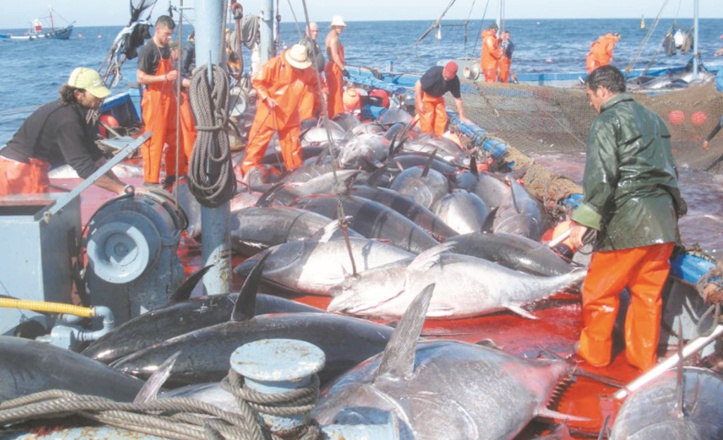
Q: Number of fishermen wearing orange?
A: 11